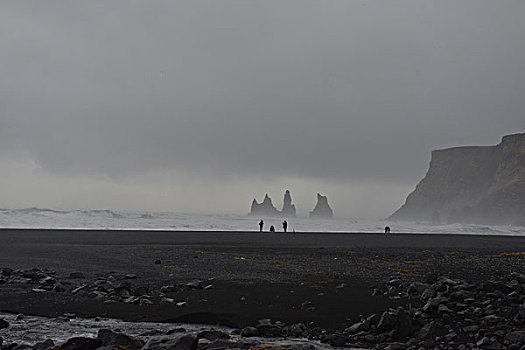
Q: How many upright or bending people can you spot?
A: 4